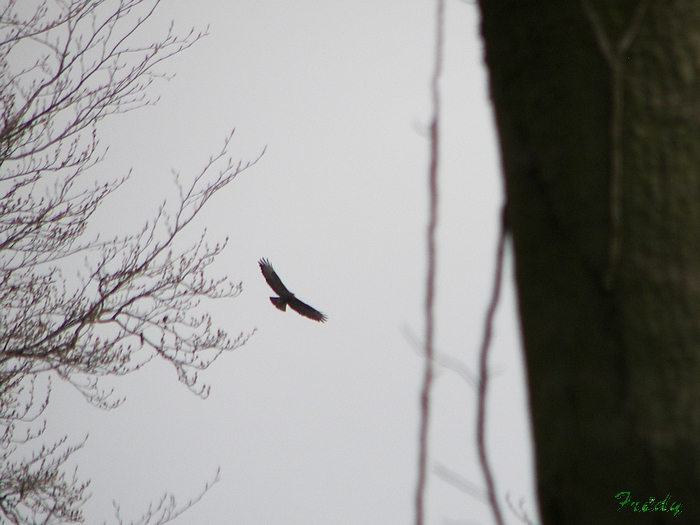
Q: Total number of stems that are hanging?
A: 2